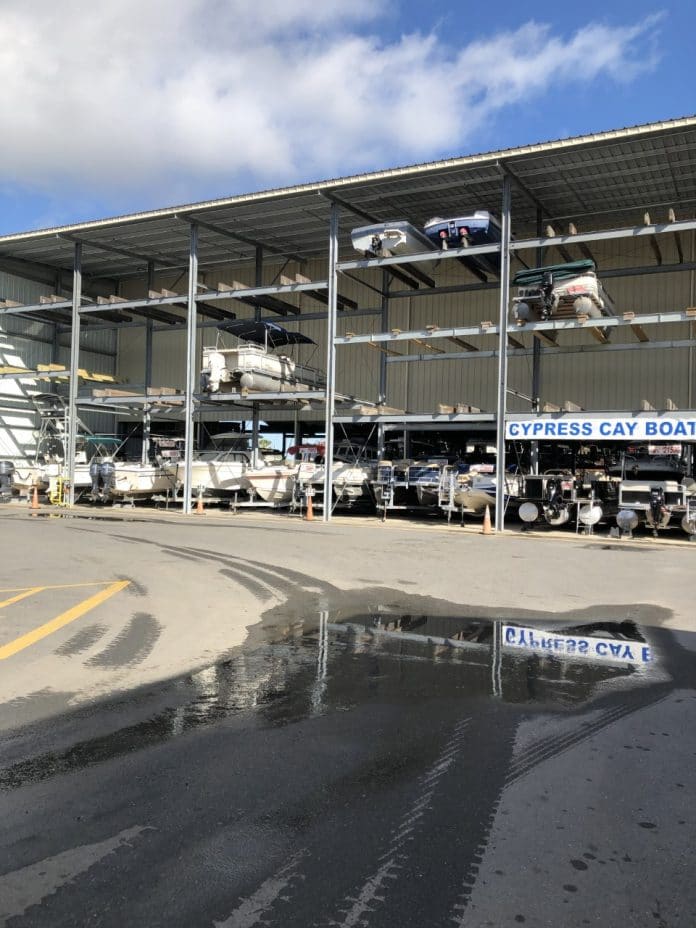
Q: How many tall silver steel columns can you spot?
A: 4